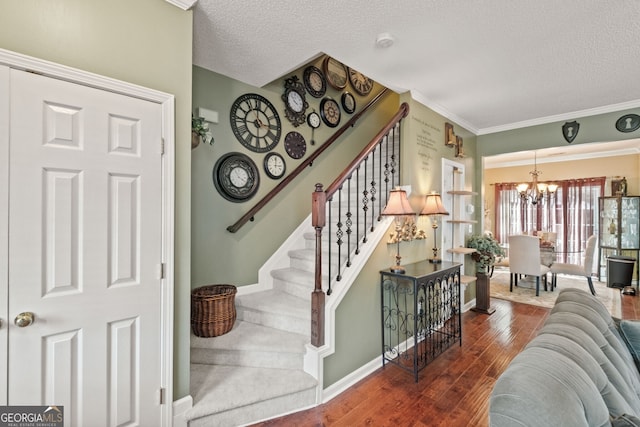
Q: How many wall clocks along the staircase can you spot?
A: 11